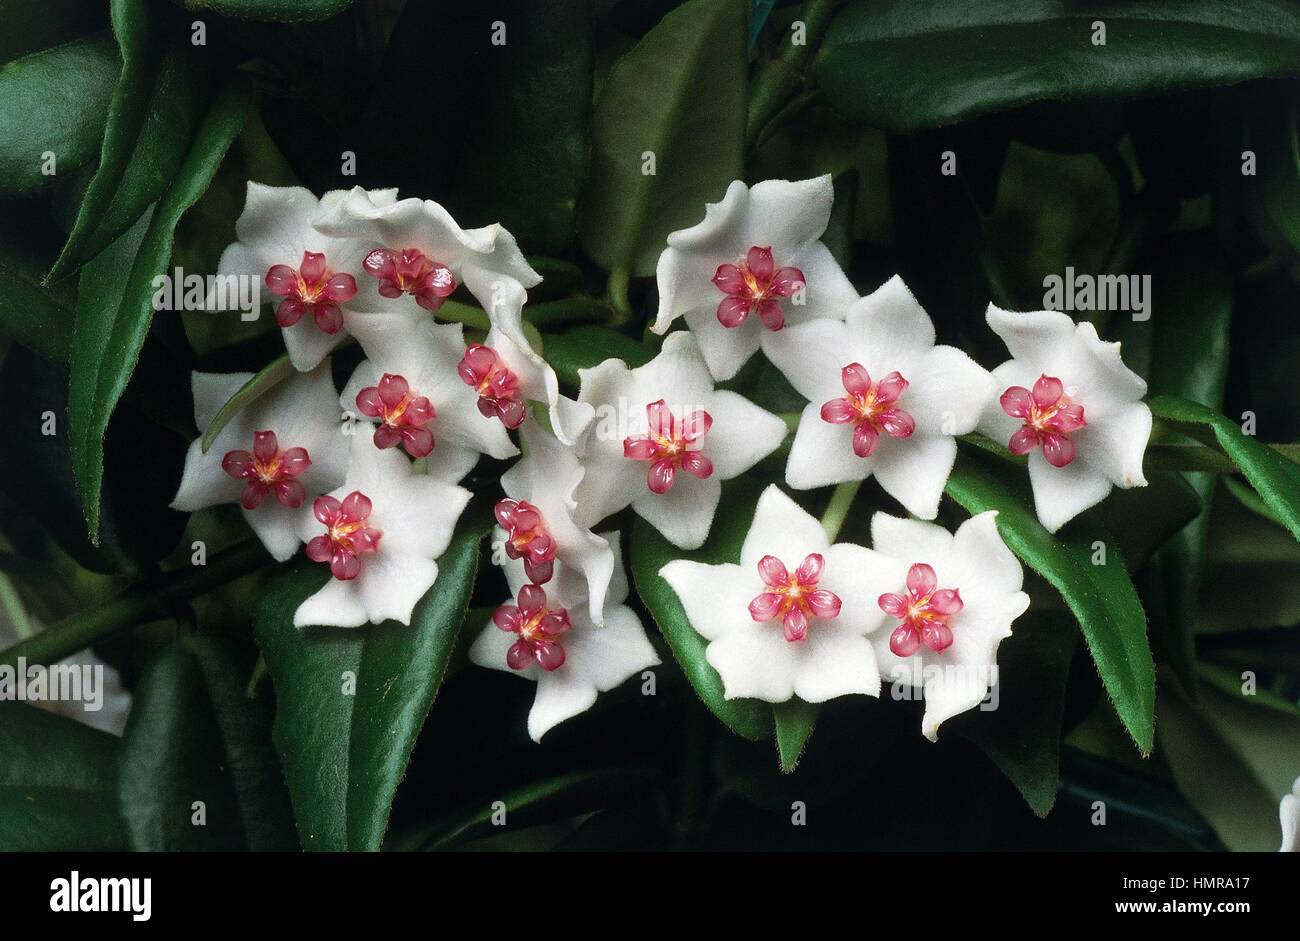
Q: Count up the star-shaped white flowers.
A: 14